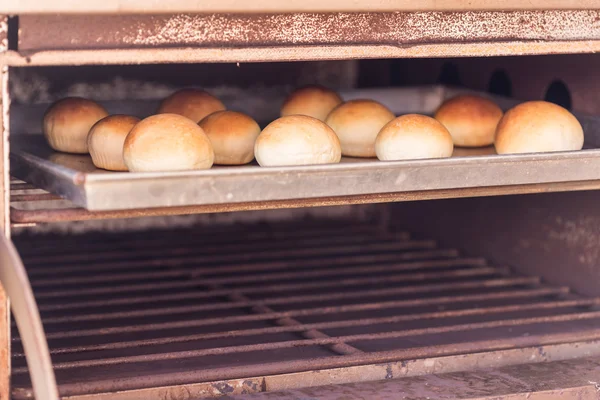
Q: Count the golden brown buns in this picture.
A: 11